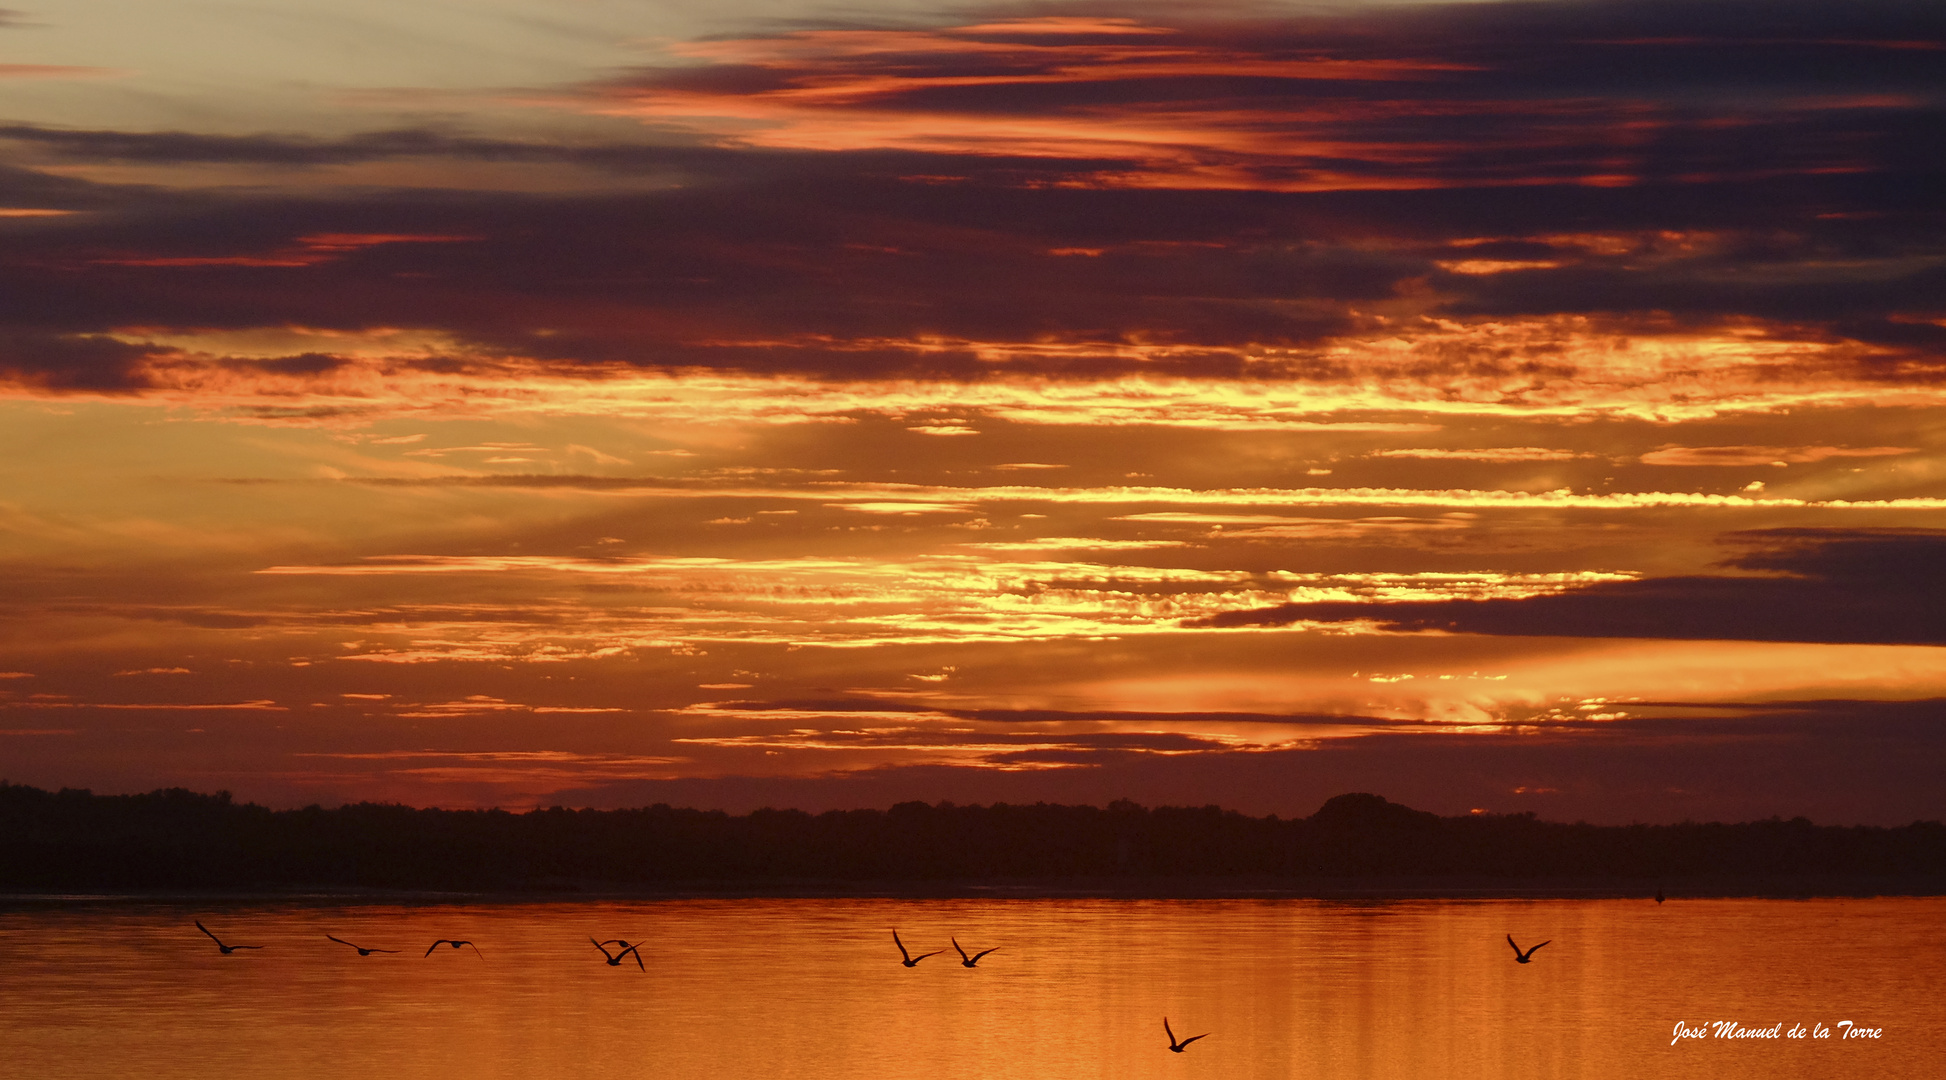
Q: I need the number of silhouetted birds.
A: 9